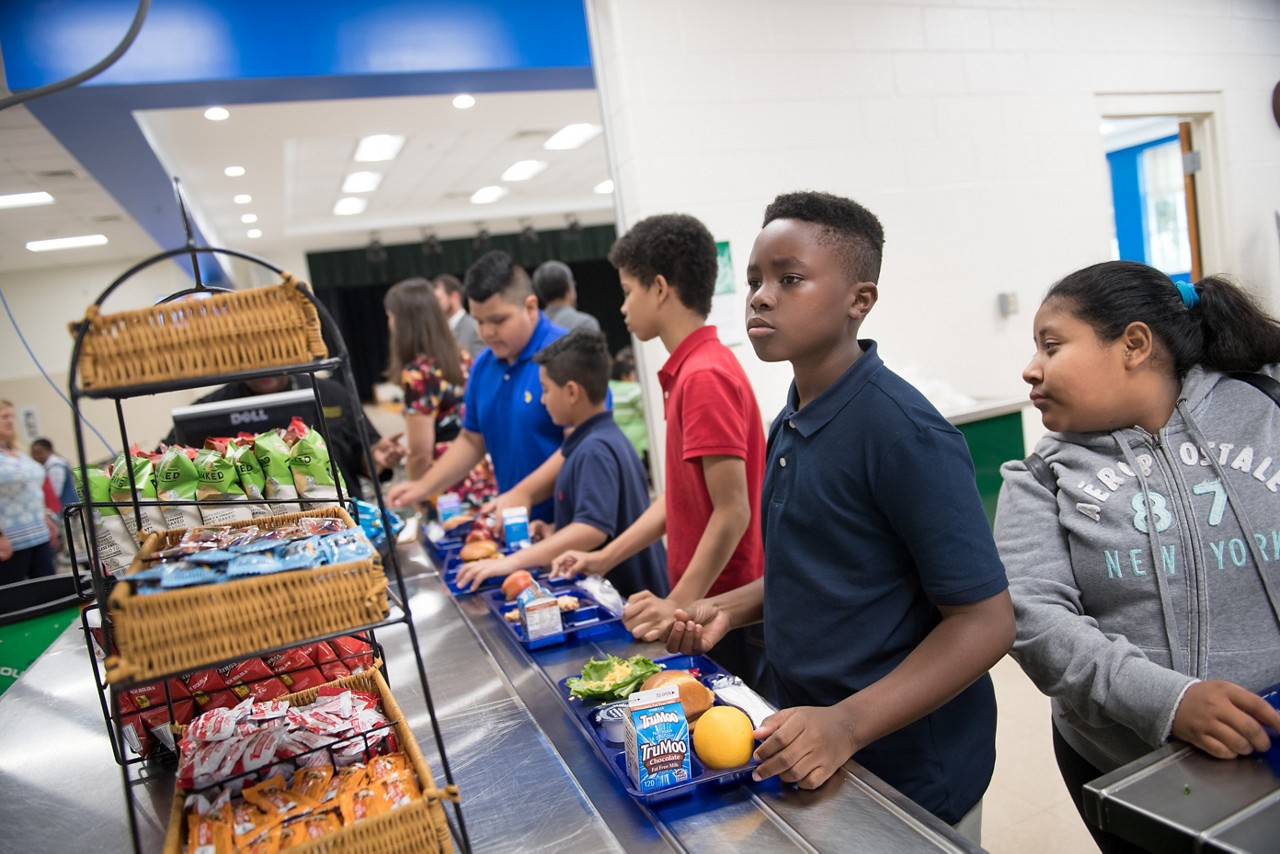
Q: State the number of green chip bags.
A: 7